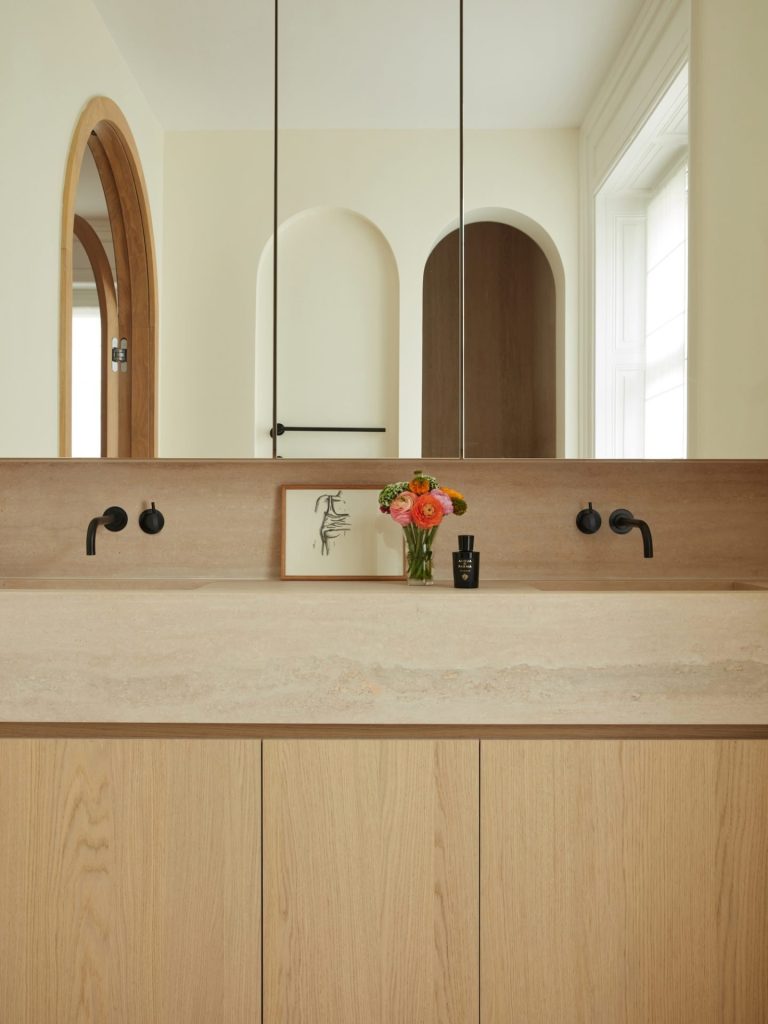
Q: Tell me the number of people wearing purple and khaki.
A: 0